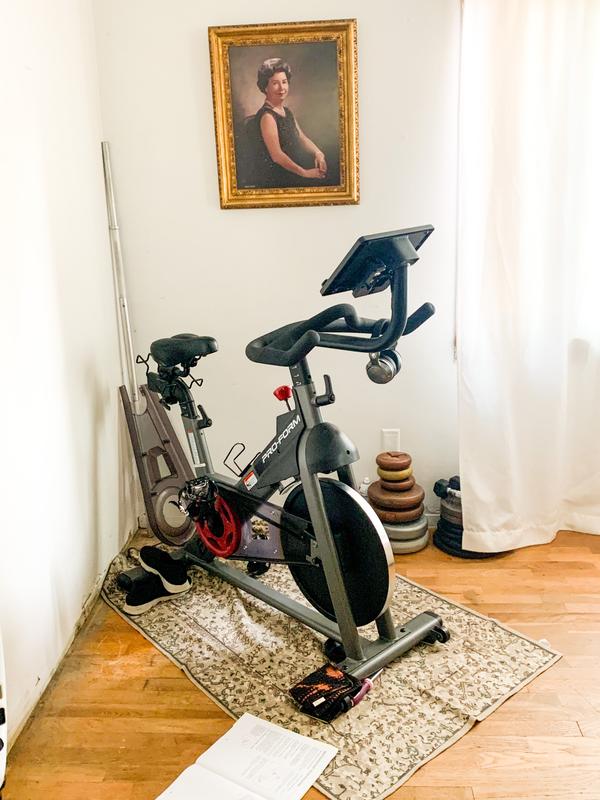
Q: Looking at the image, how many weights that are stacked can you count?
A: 7